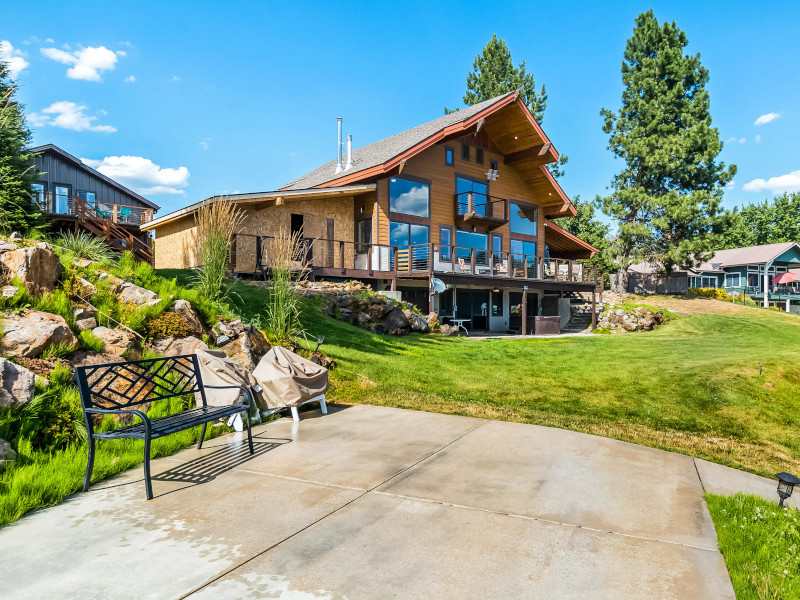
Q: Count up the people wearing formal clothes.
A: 0